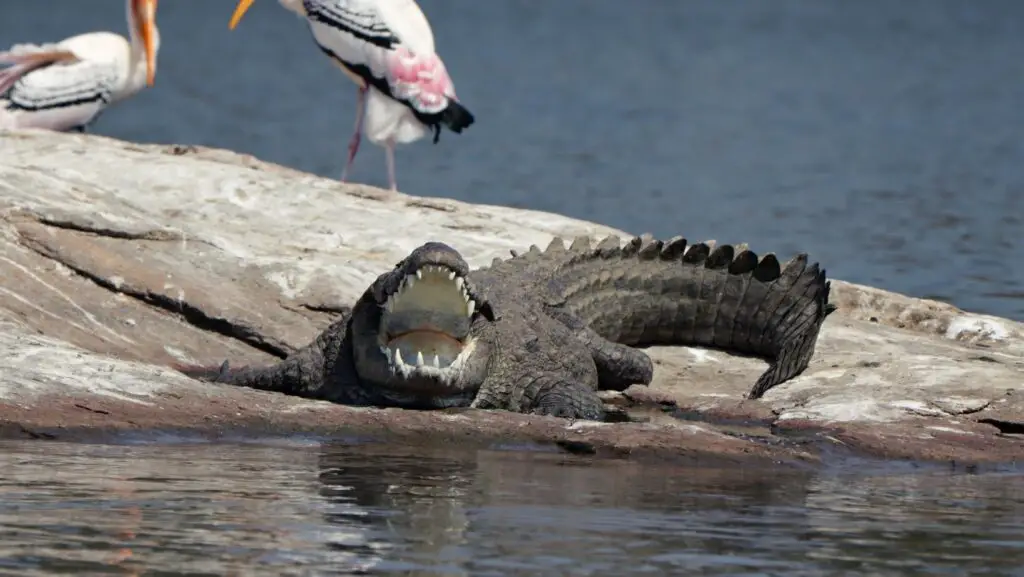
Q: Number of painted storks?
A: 2